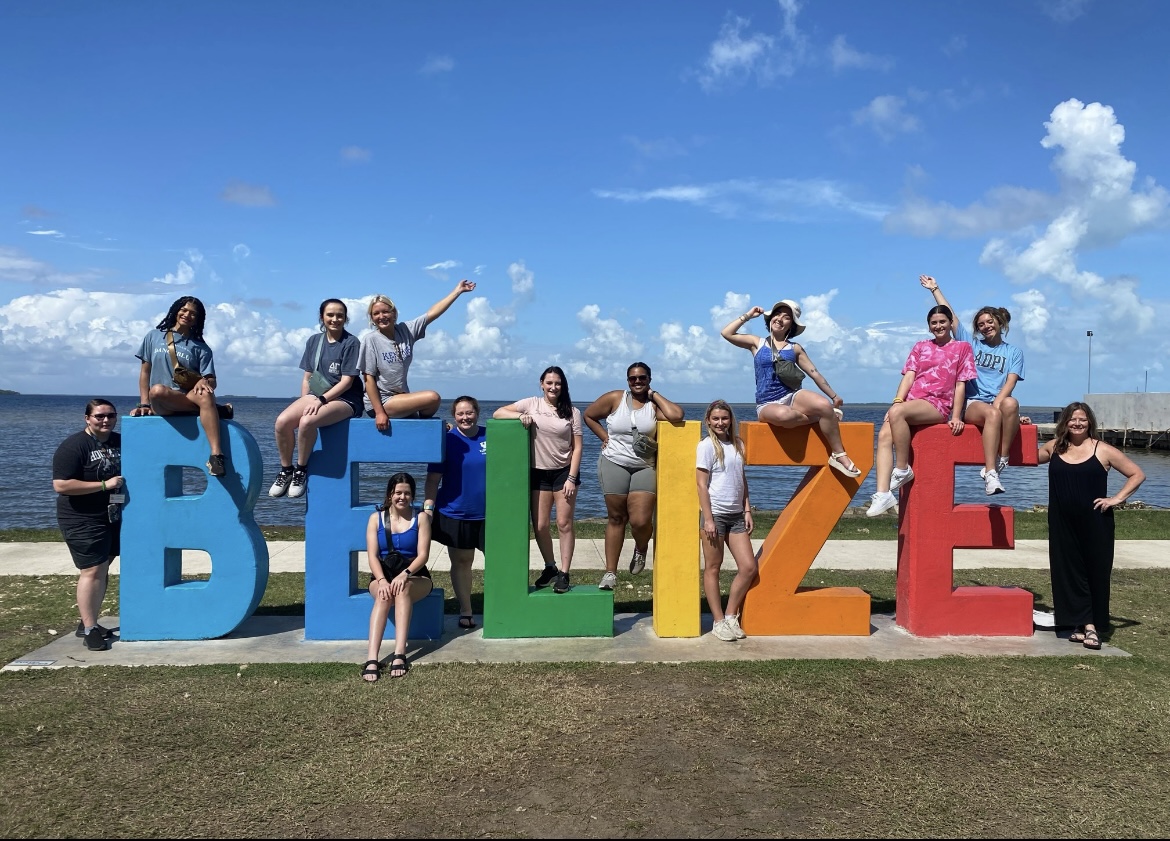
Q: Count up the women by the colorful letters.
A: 13